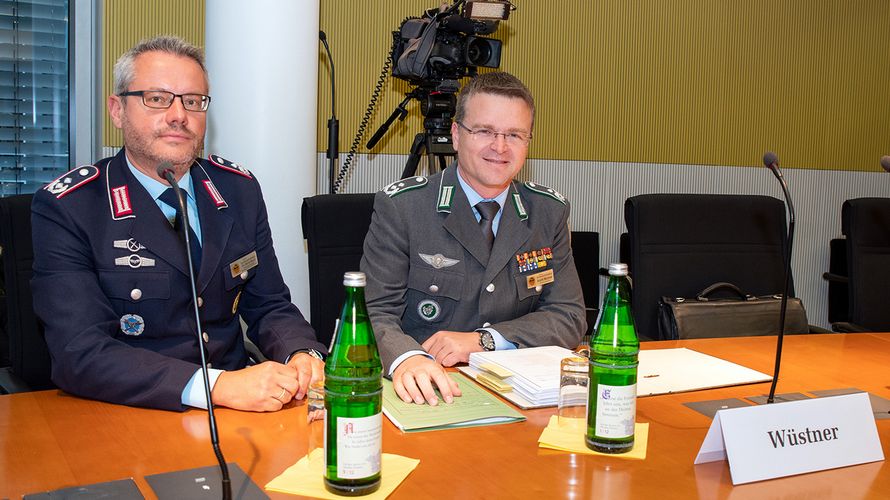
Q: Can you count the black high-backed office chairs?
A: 4